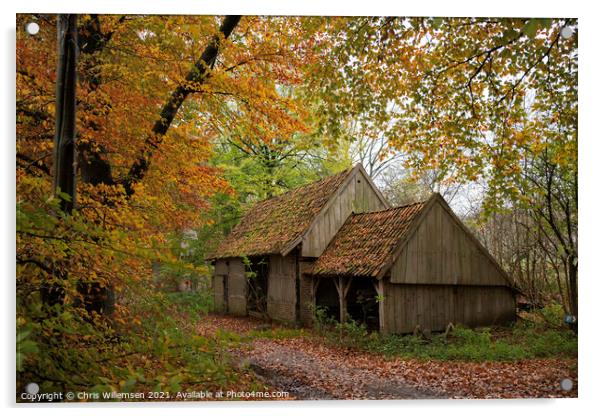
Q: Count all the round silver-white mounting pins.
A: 4